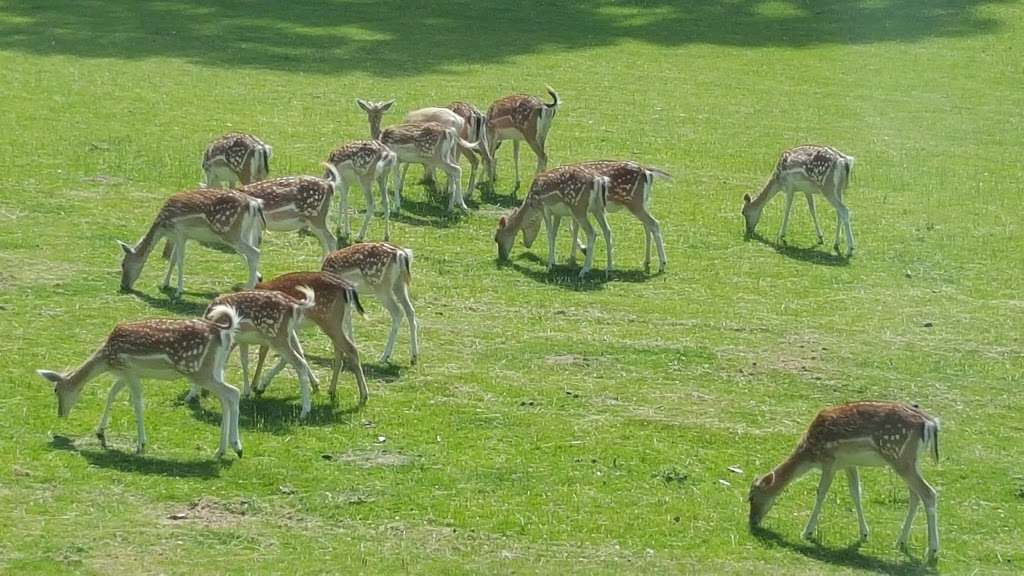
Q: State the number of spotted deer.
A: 15